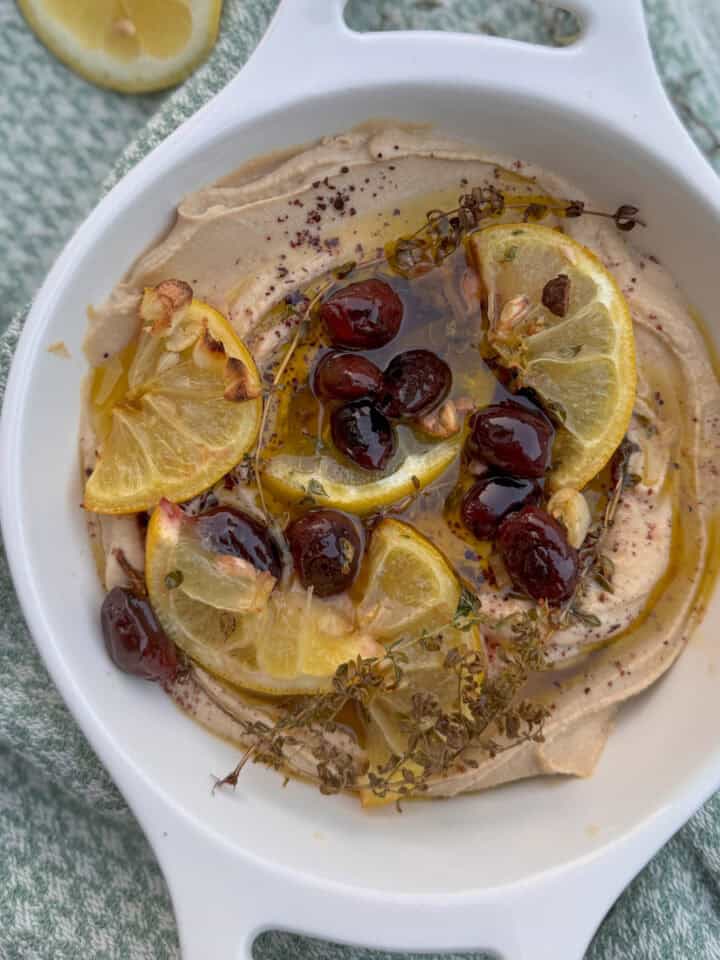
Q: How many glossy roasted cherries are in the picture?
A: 10